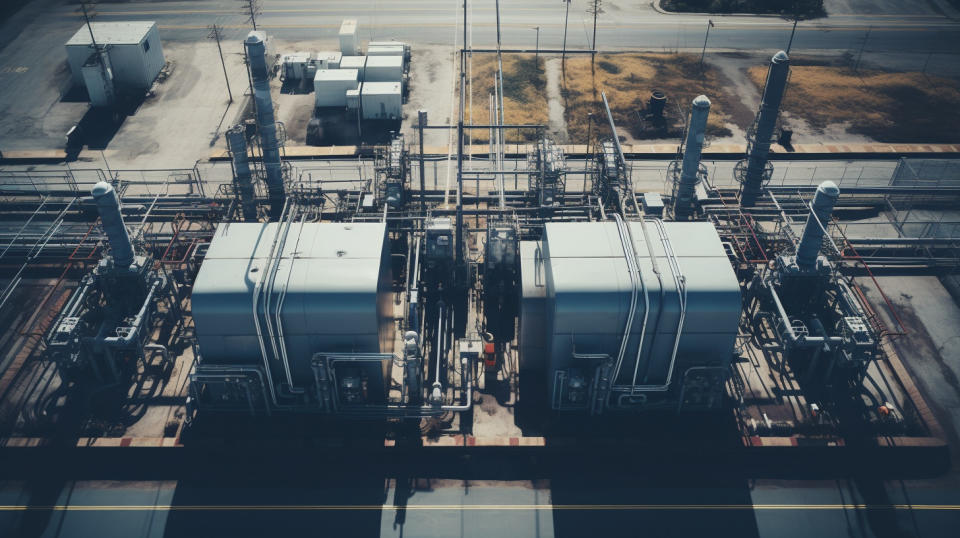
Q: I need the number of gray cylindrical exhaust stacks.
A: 6